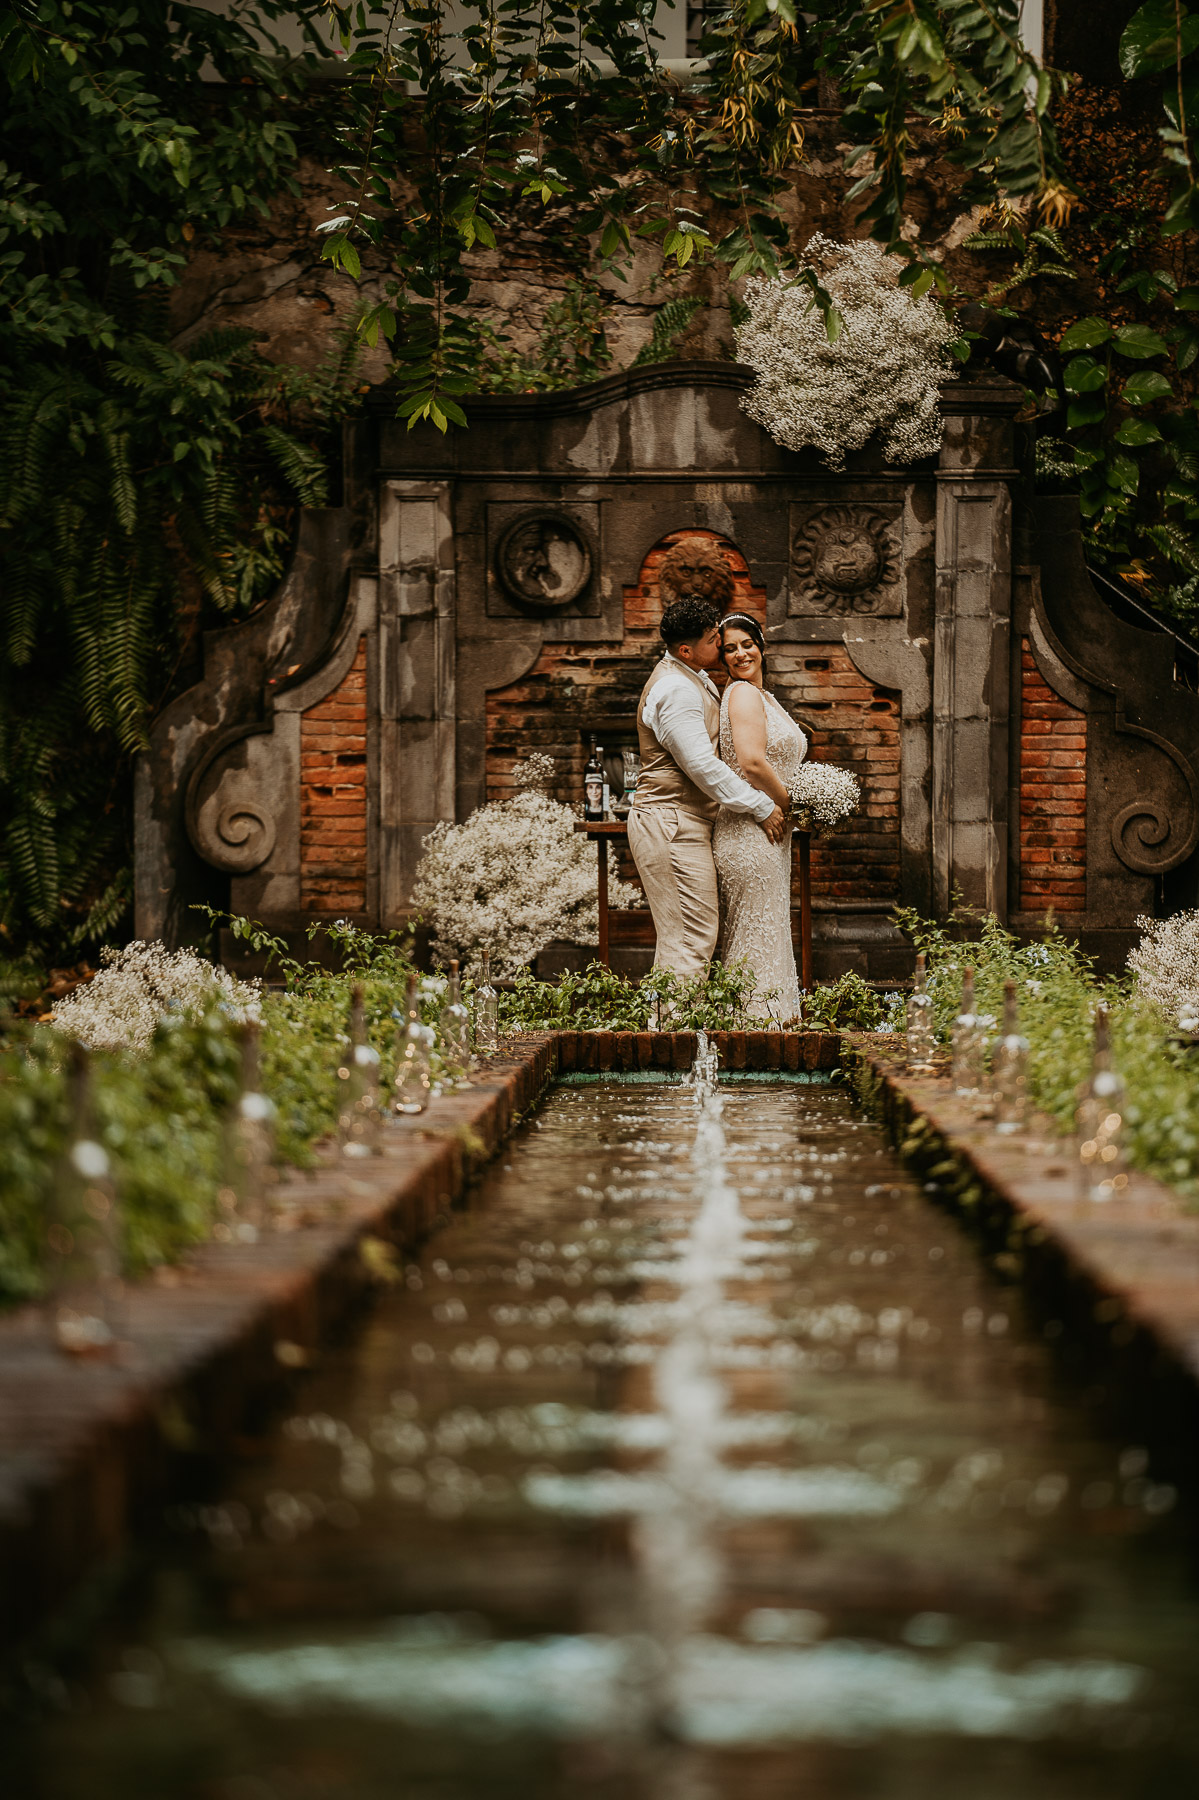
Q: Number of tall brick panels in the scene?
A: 2